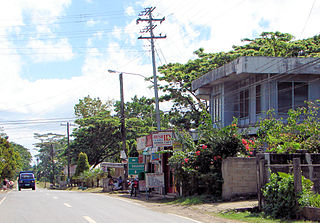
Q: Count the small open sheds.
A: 1